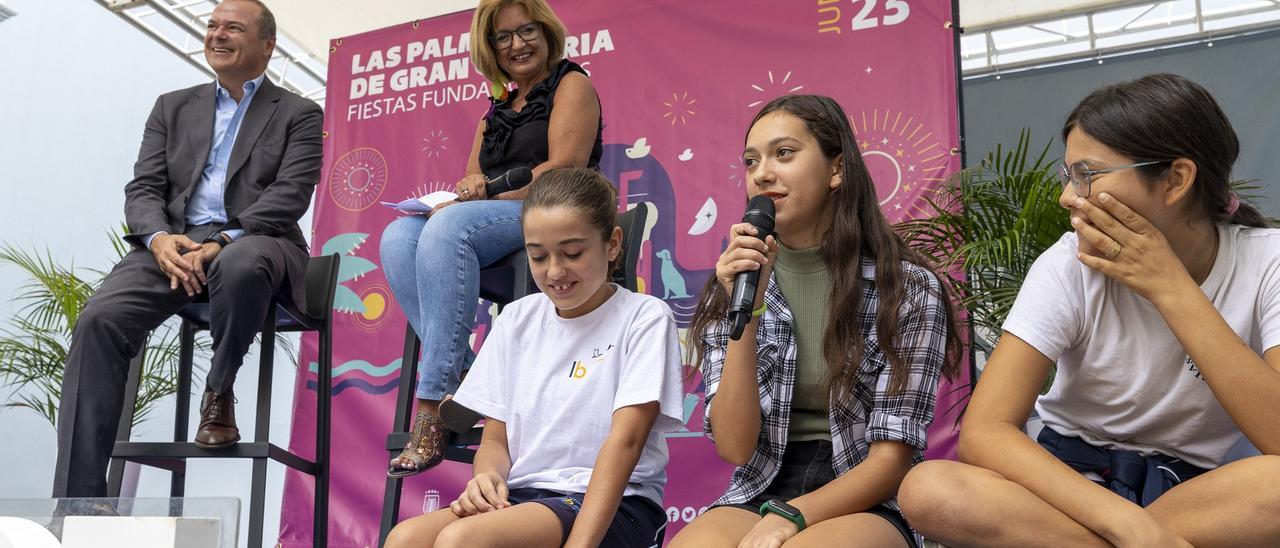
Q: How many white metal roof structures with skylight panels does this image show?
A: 2